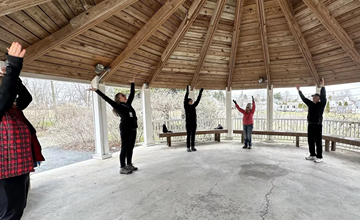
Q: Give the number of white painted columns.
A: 6